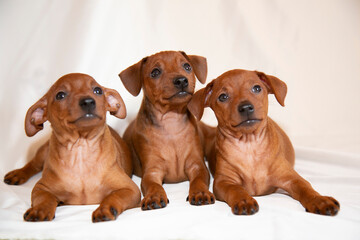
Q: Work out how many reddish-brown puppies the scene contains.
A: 3